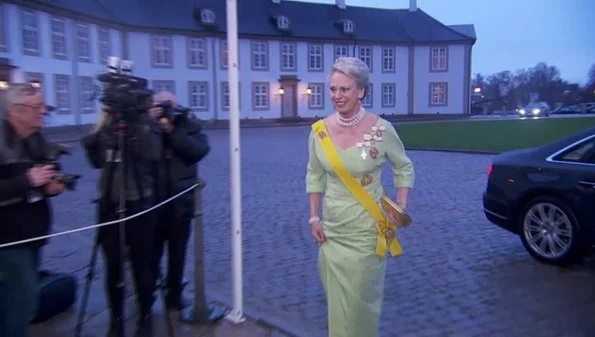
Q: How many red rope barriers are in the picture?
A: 0